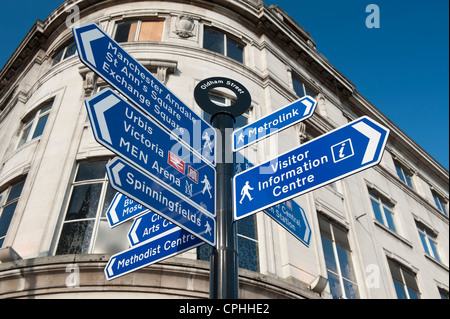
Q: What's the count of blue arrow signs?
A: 9